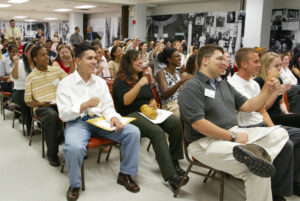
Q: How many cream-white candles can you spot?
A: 0